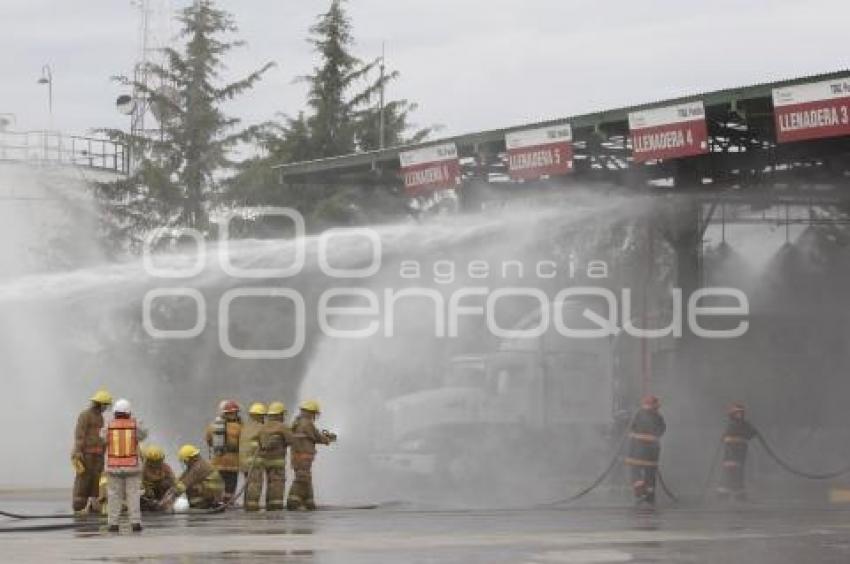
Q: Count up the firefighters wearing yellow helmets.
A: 6